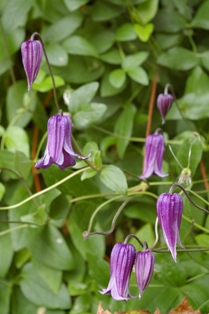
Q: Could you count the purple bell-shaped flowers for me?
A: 7